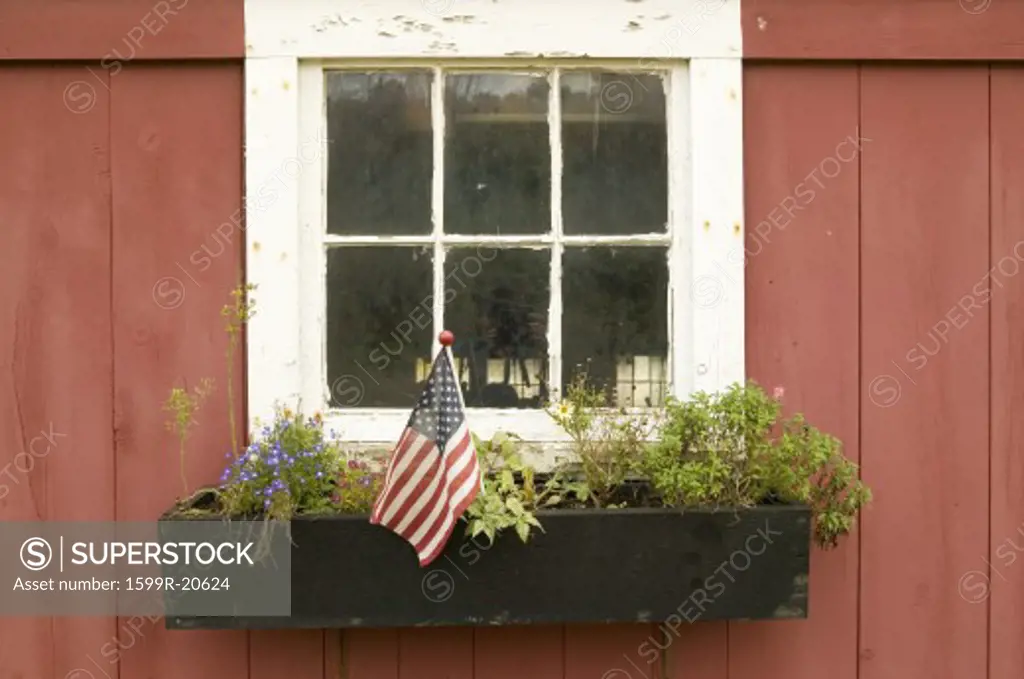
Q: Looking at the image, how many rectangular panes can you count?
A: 6